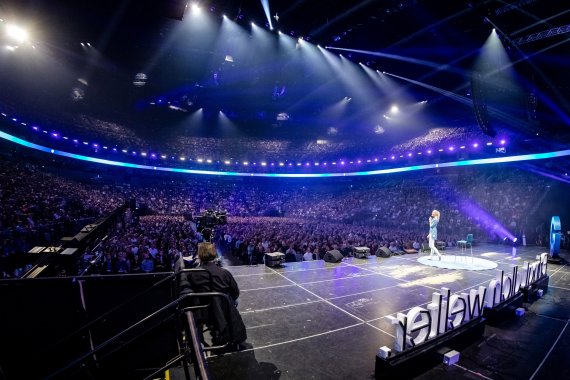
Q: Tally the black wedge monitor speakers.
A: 2